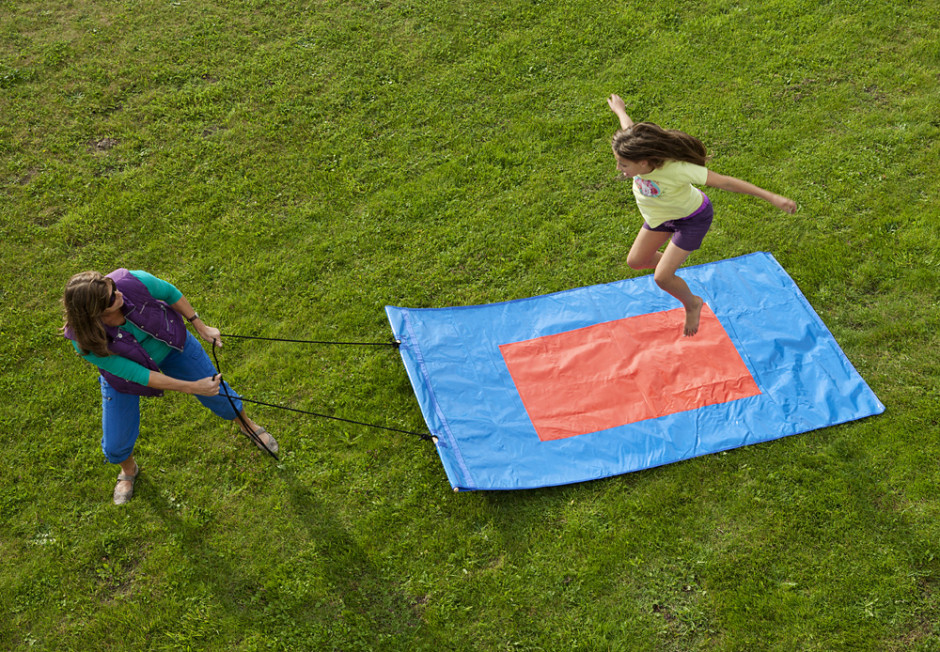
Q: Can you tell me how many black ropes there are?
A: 2